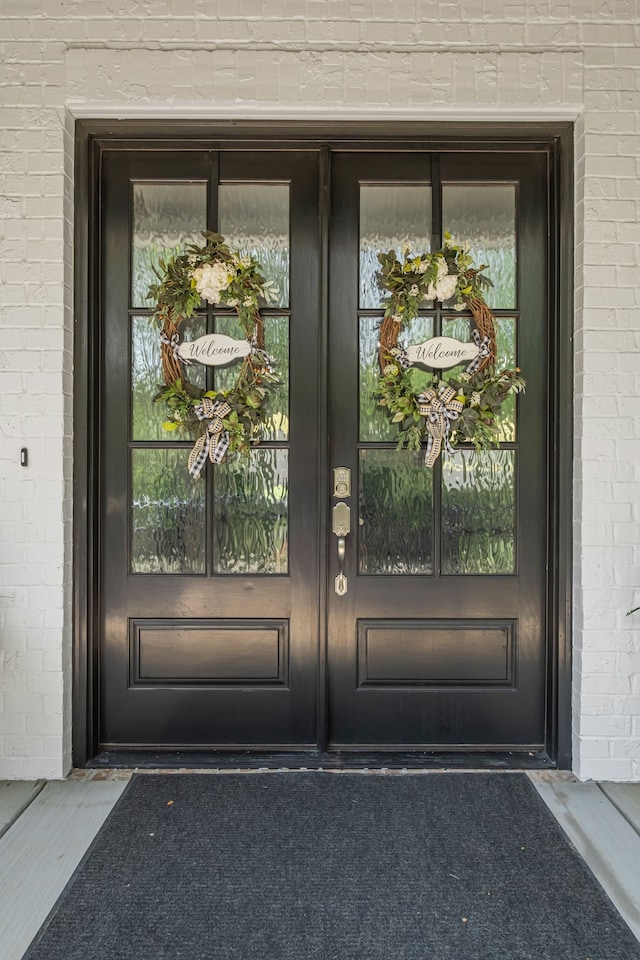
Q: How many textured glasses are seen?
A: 12